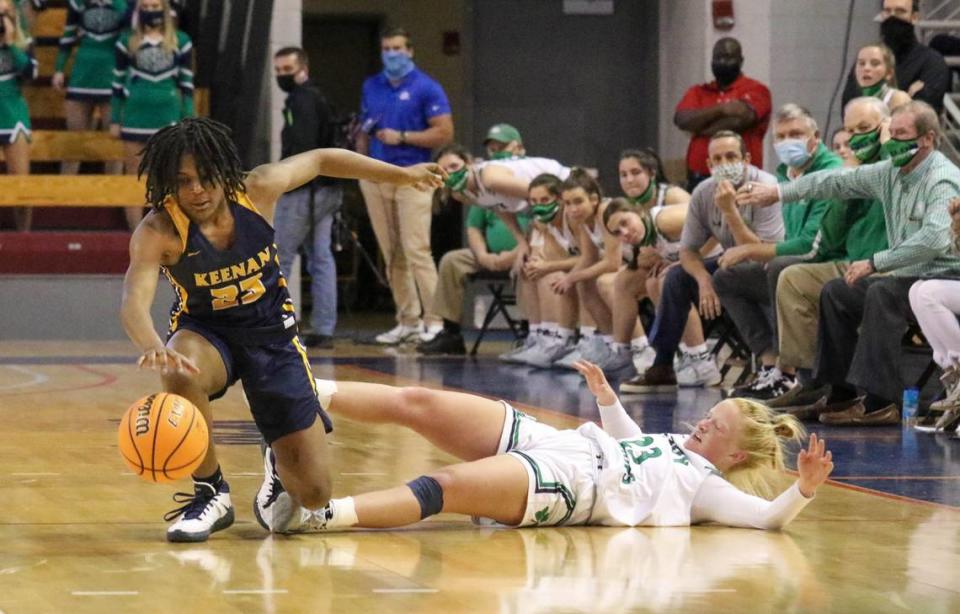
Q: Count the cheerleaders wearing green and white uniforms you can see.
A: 3